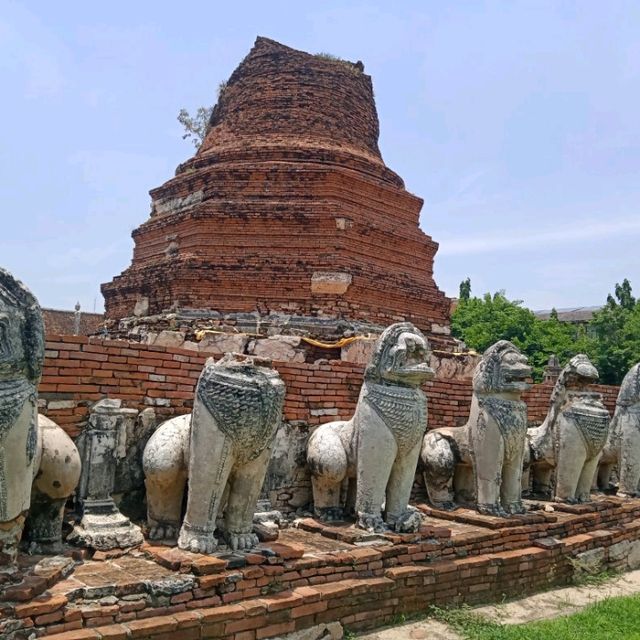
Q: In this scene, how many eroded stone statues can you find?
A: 6